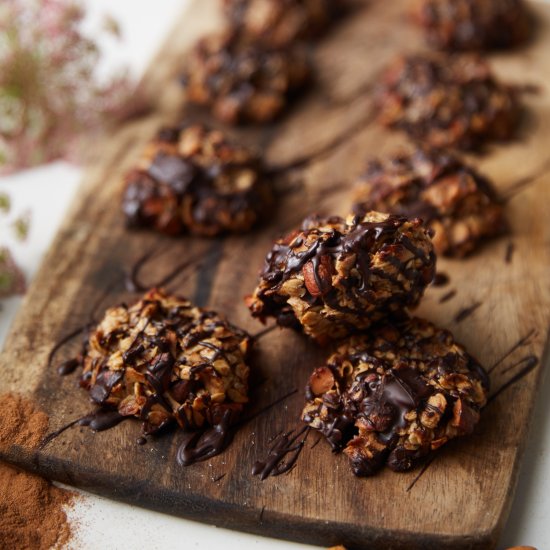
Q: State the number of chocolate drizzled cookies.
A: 9